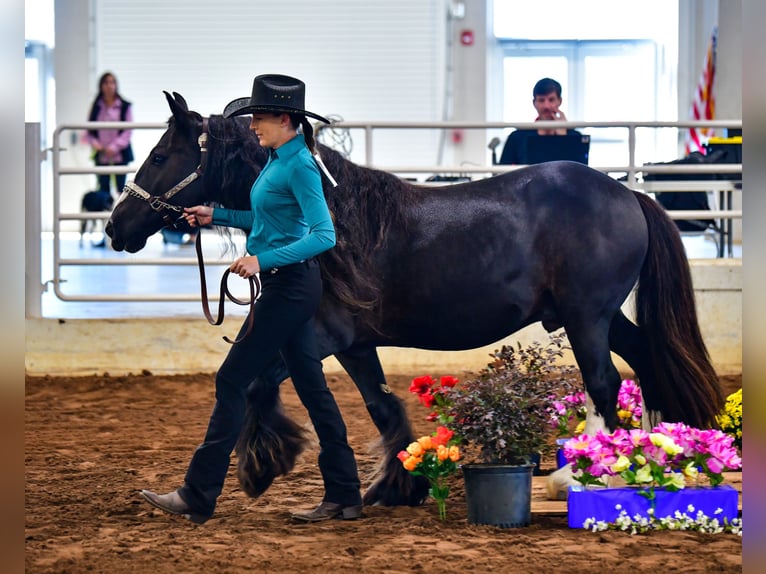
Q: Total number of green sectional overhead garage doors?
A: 0